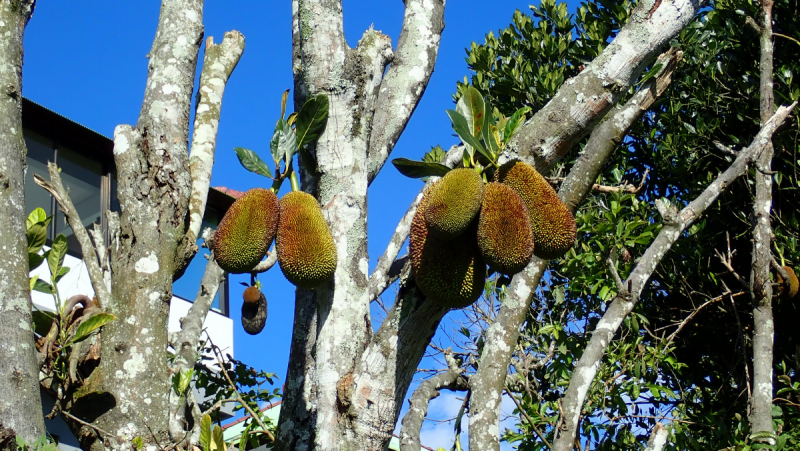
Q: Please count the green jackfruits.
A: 6